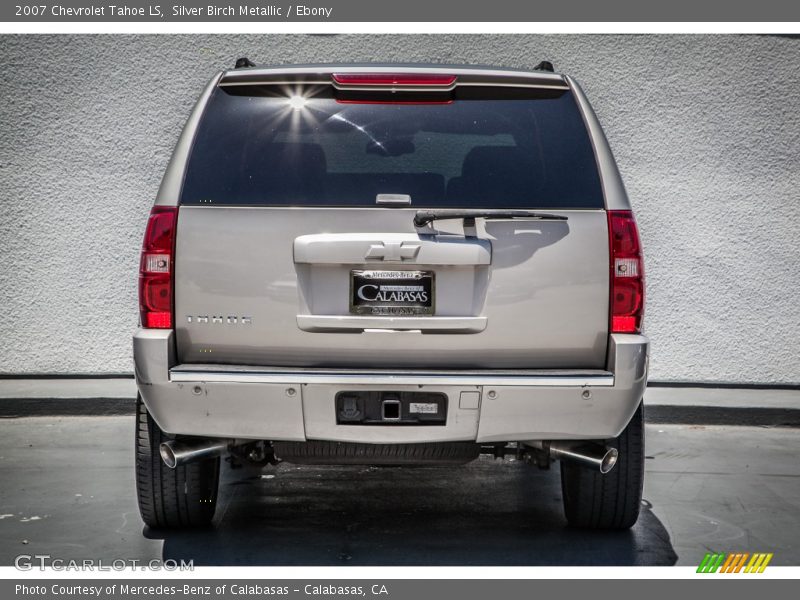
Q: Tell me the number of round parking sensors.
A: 4